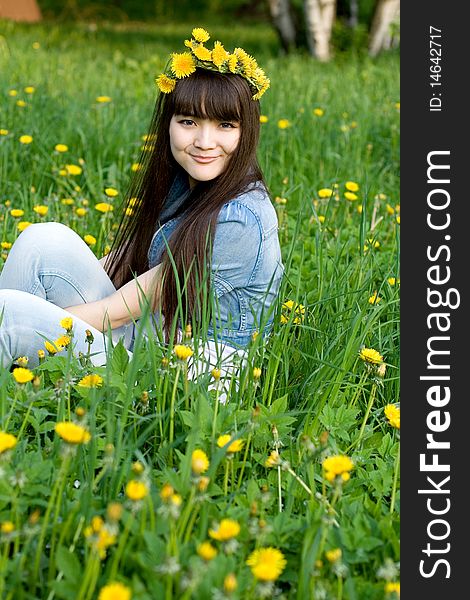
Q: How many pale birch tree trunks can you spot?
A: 3